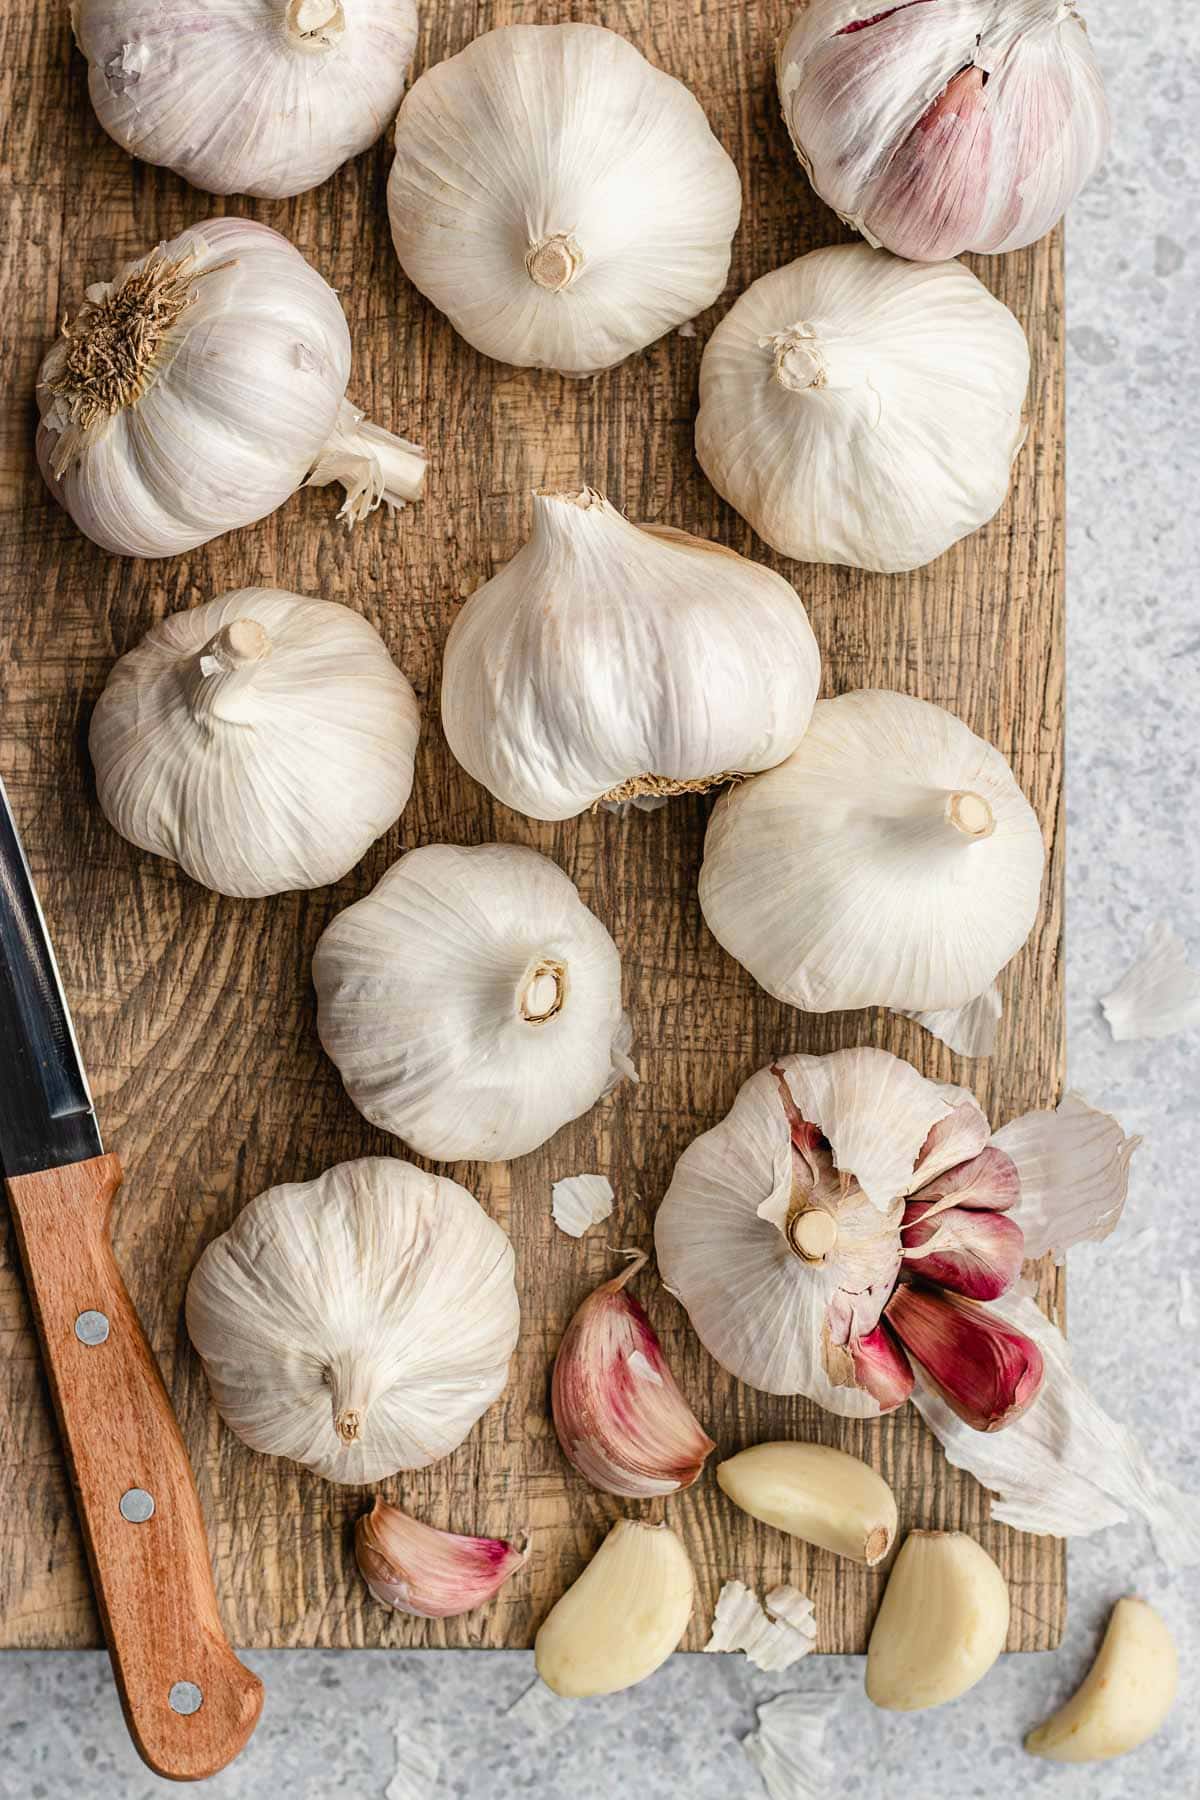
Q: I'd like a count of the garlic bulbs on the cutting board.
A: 11